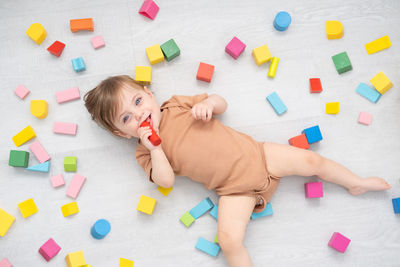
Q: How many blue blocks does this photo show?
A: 12